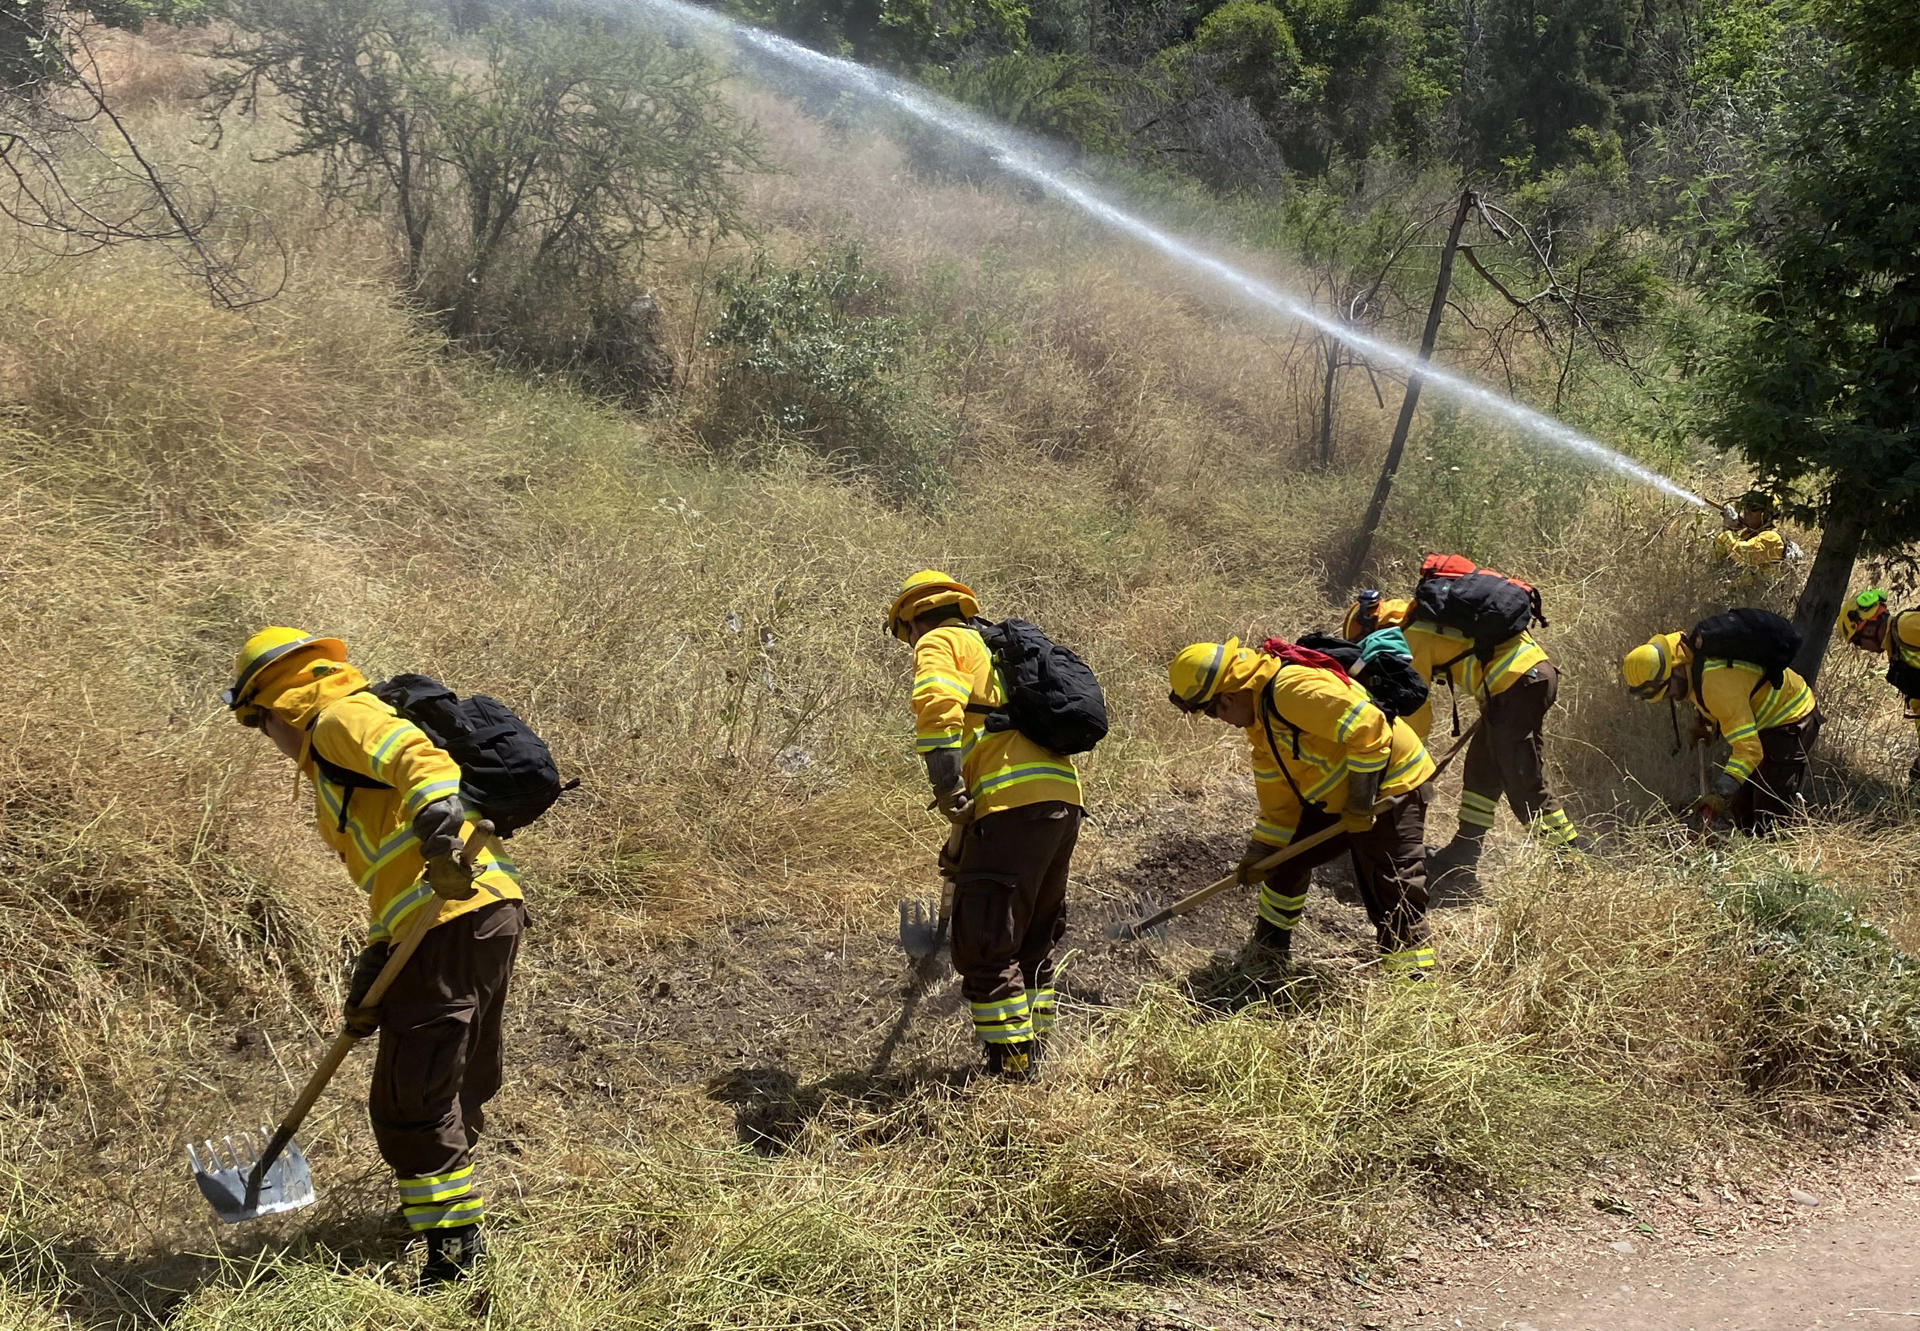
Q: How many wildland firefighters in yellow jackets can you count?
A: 7